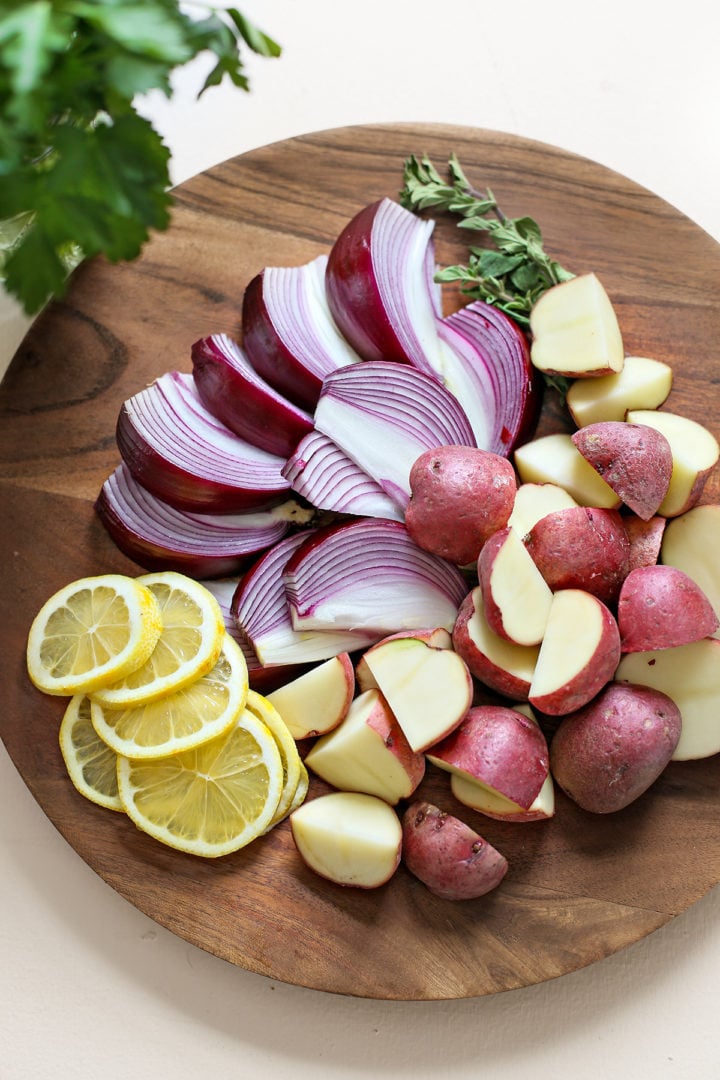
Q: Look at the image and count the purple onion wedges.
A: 11